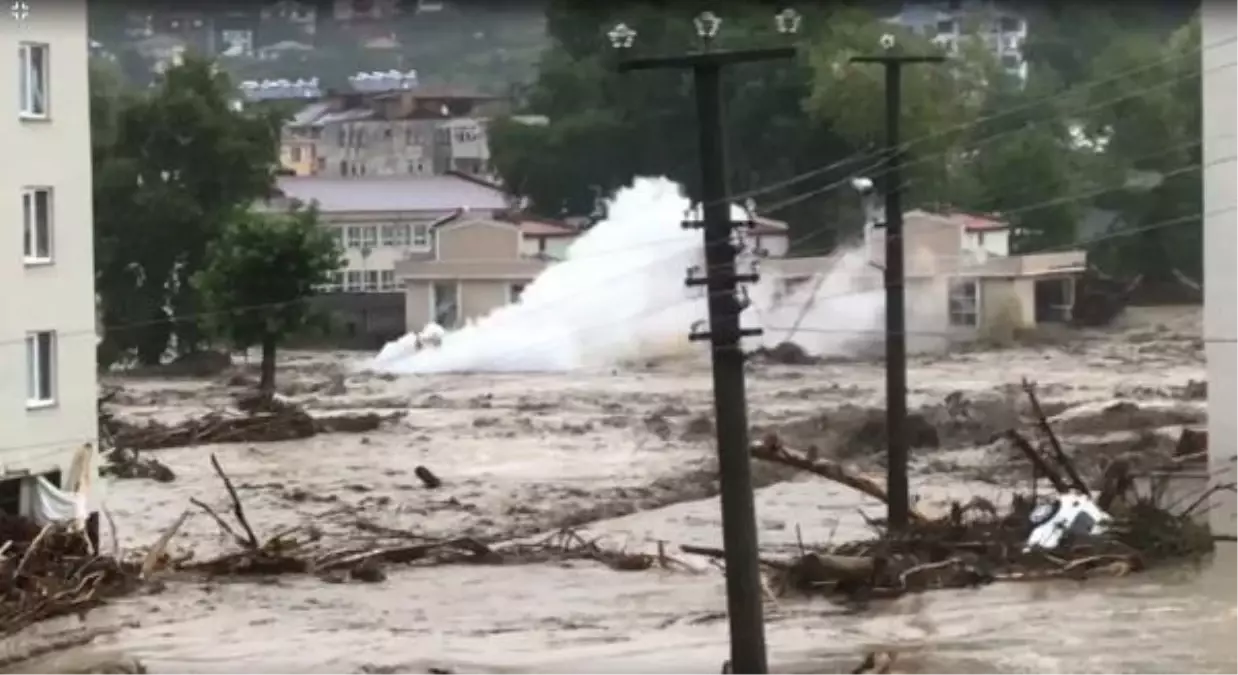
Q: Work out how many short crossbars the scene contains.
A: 3